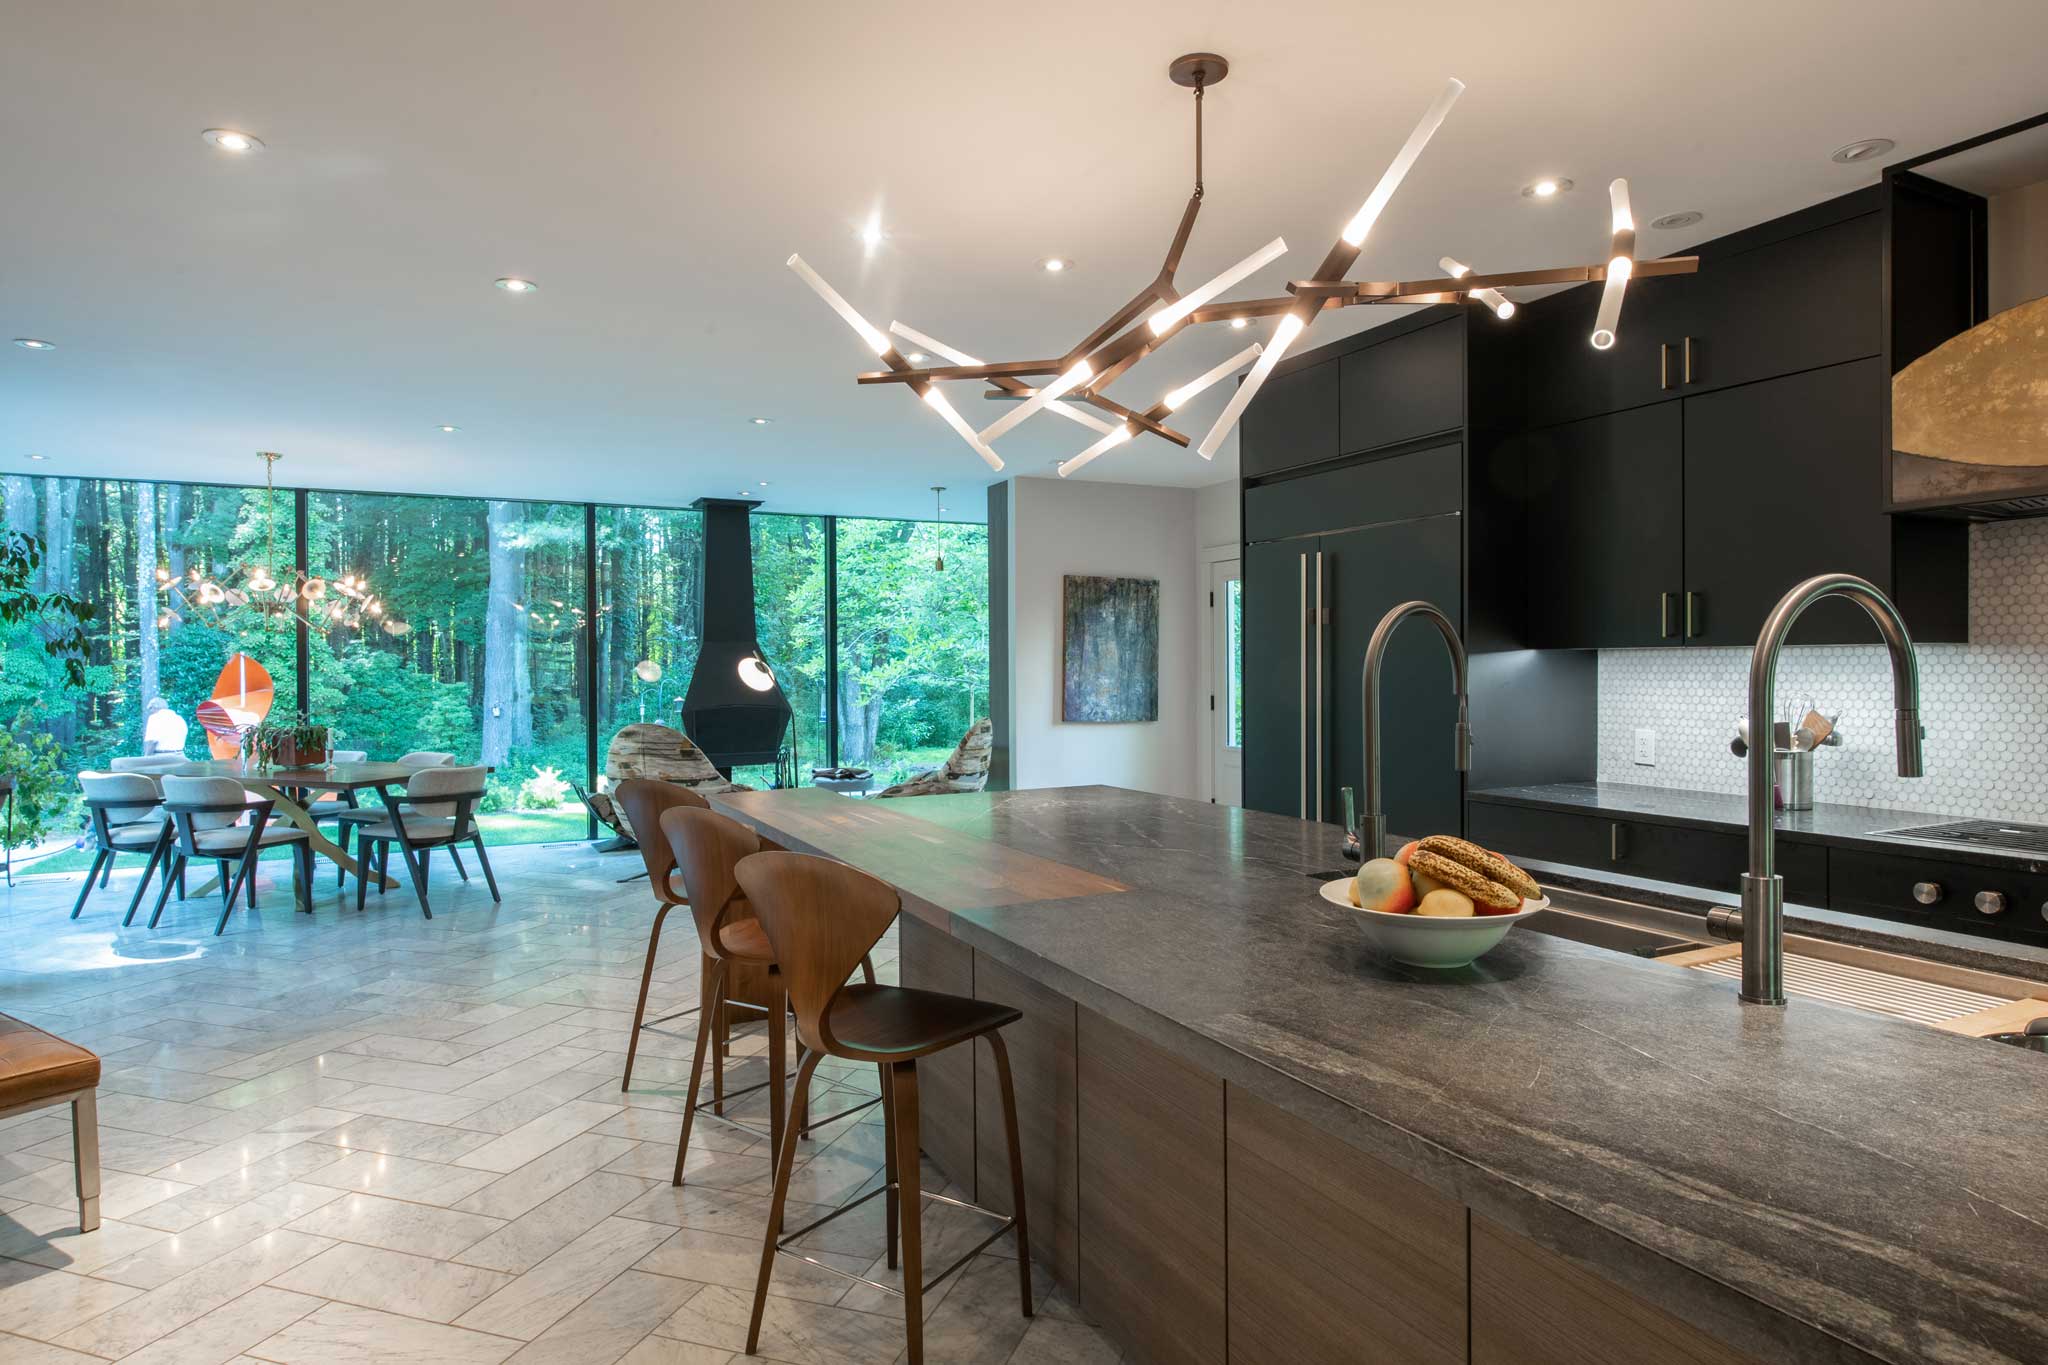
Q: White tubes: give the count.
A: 14